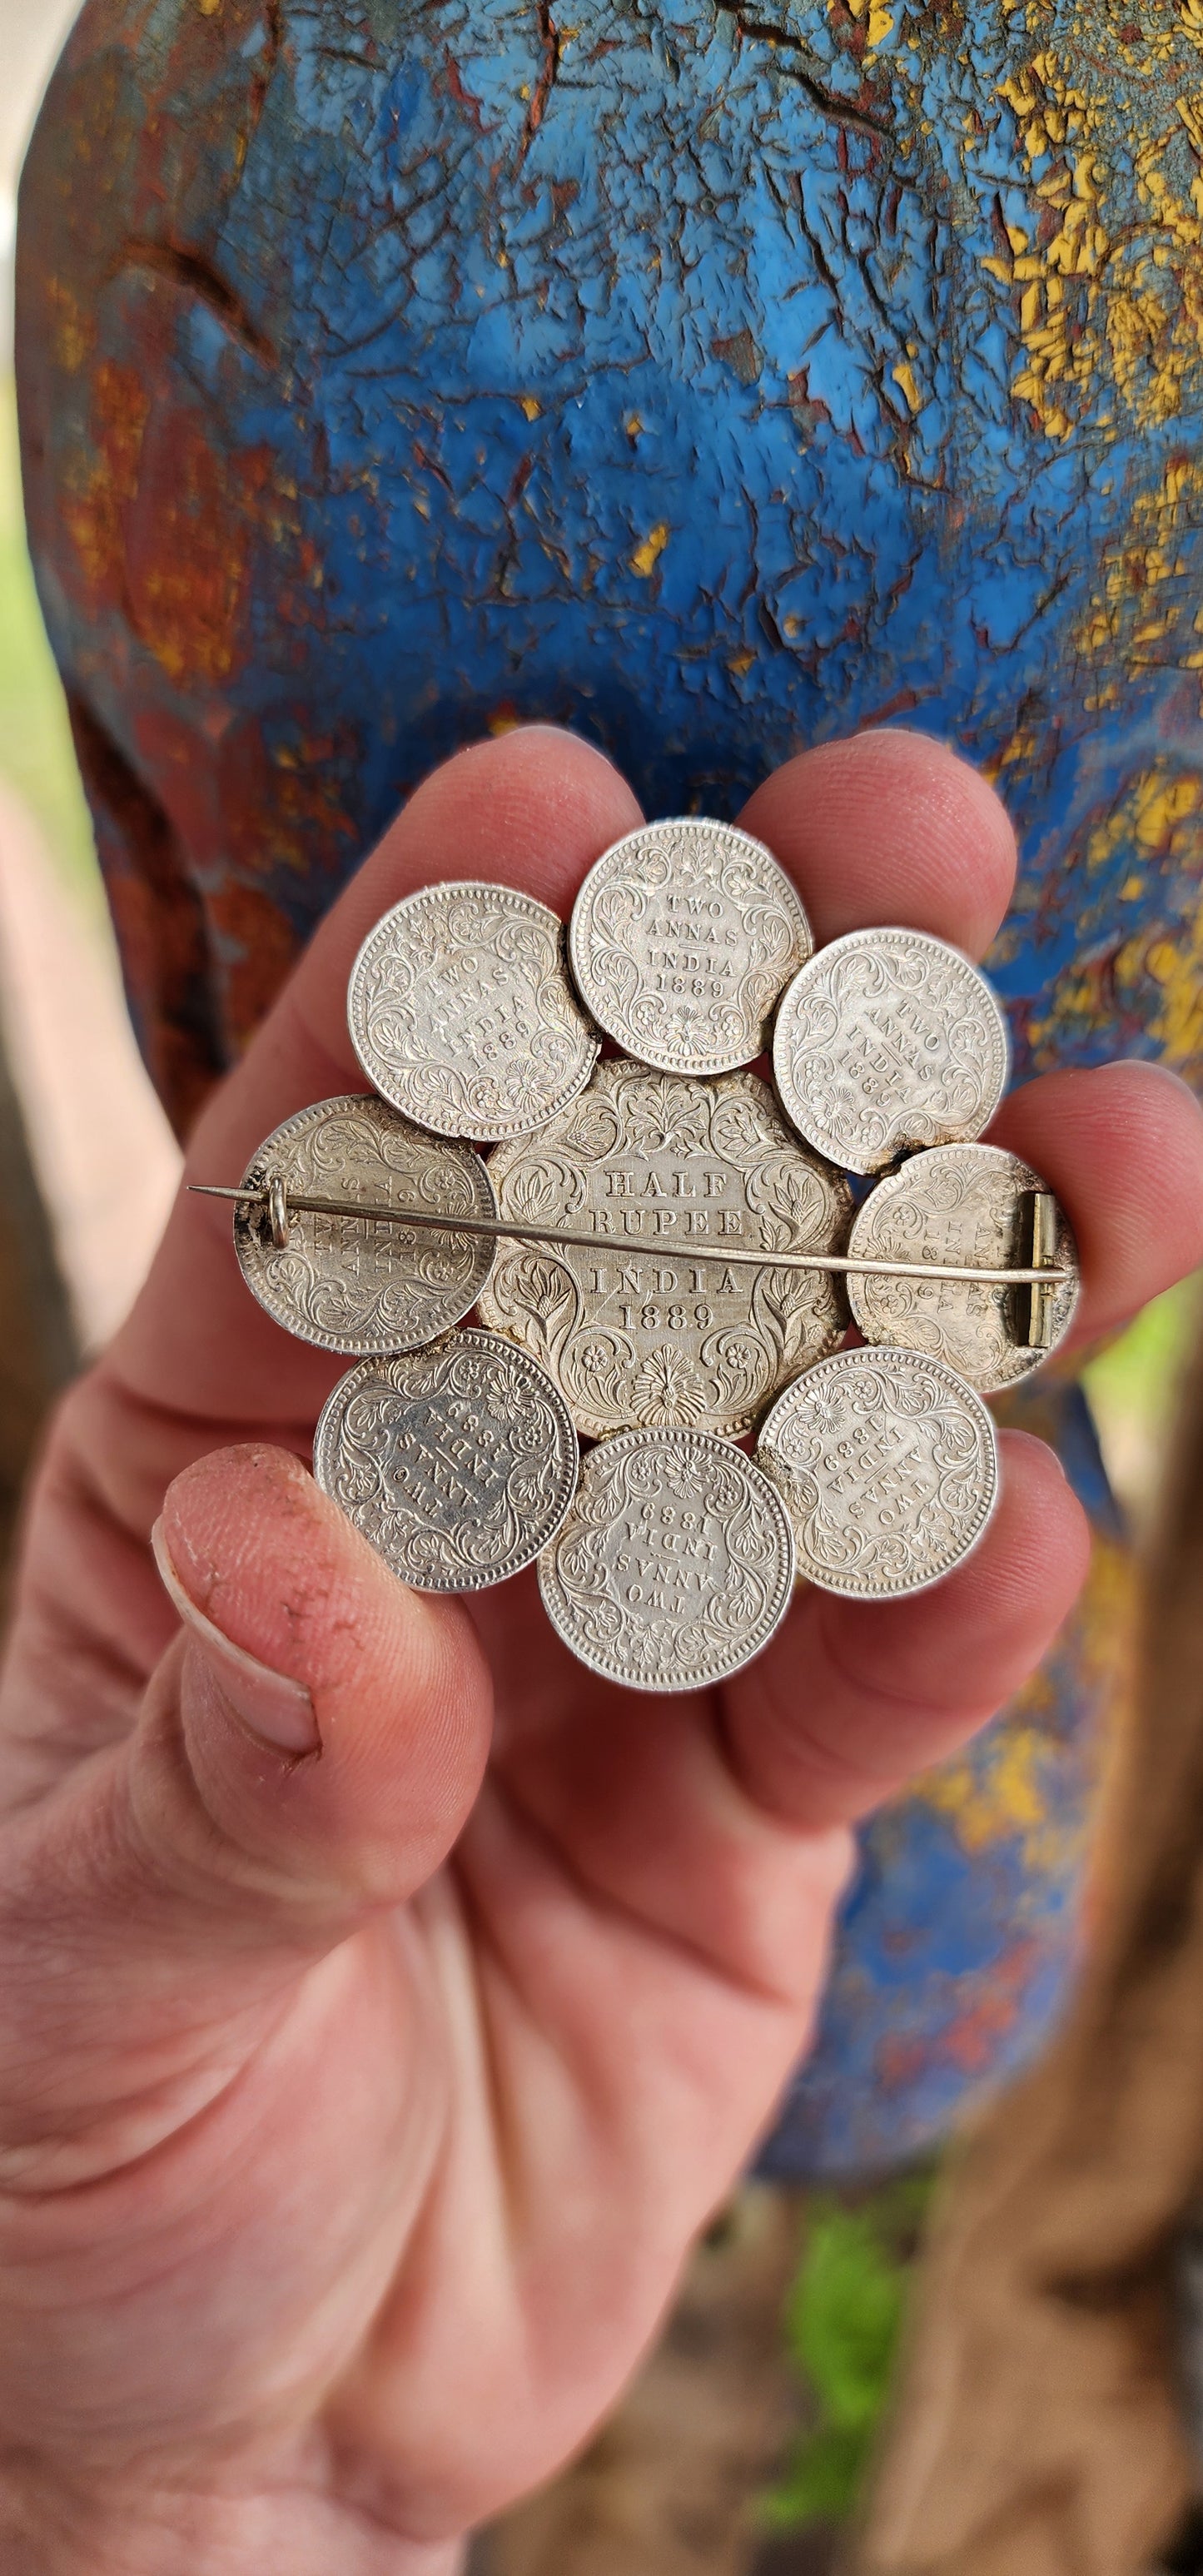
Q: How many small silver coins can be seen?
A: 8